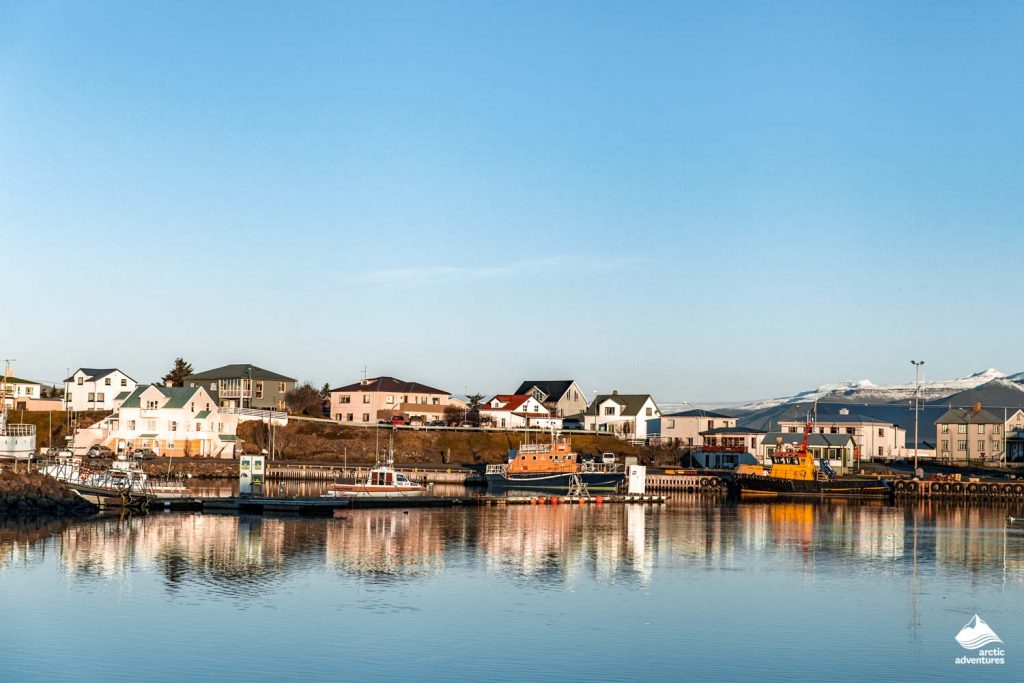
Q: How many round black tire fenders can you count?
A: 13